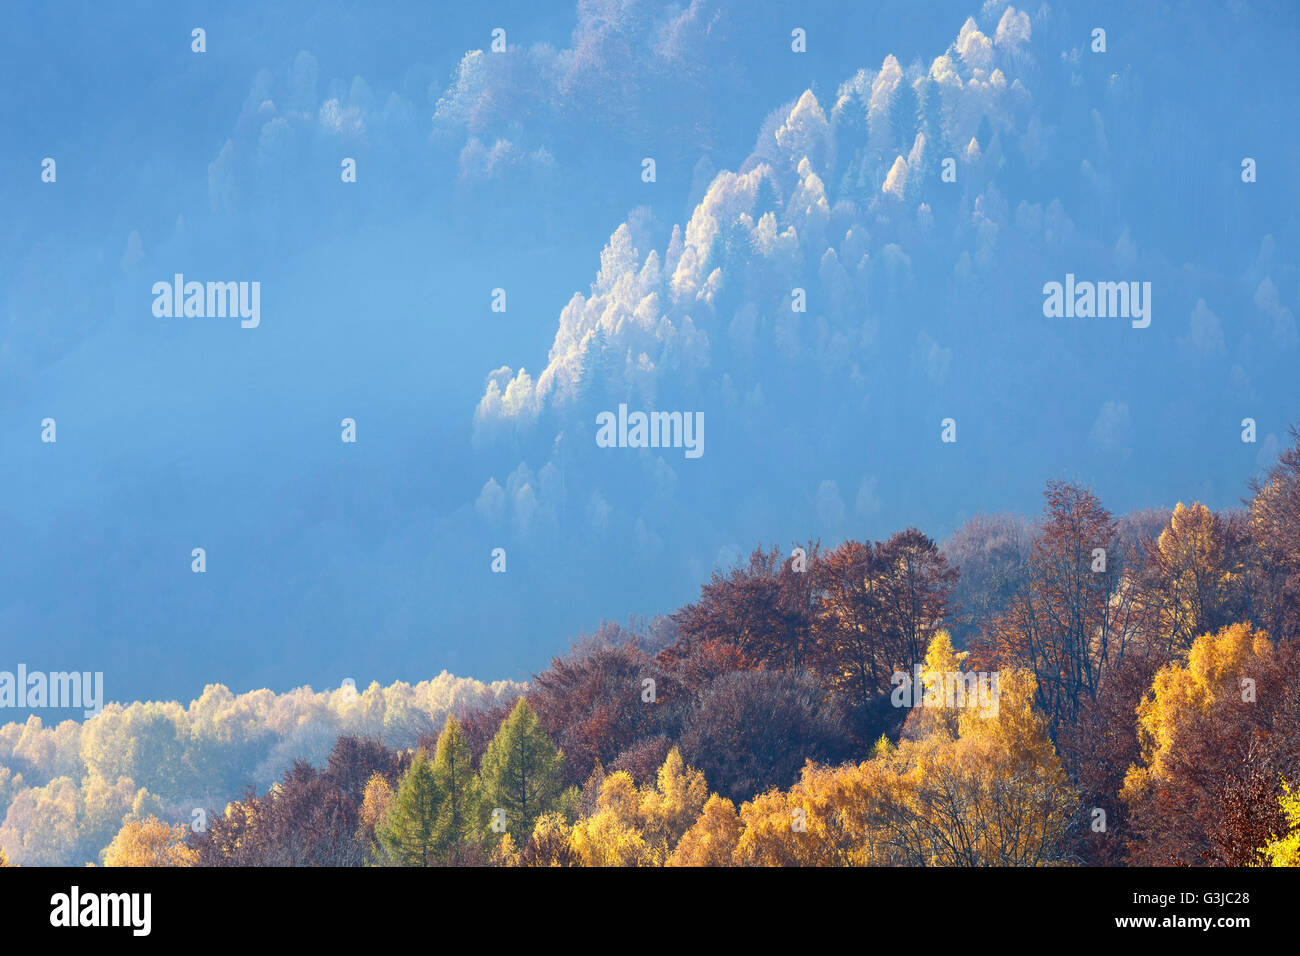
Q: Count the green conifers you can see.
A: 3